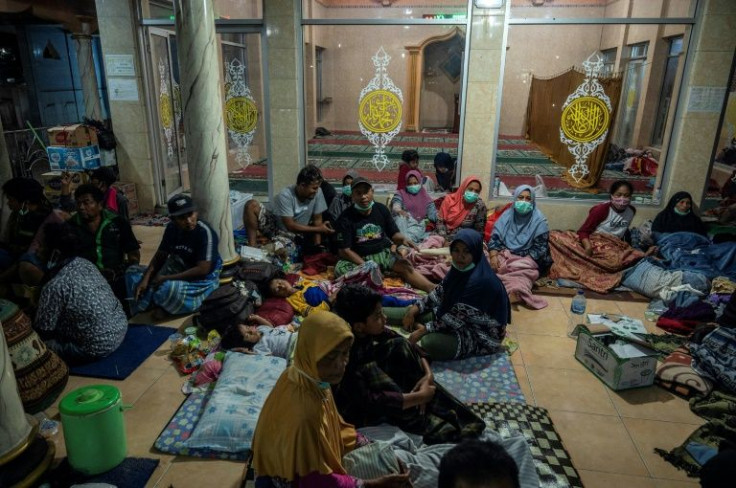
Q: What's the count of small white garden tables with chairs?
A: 0